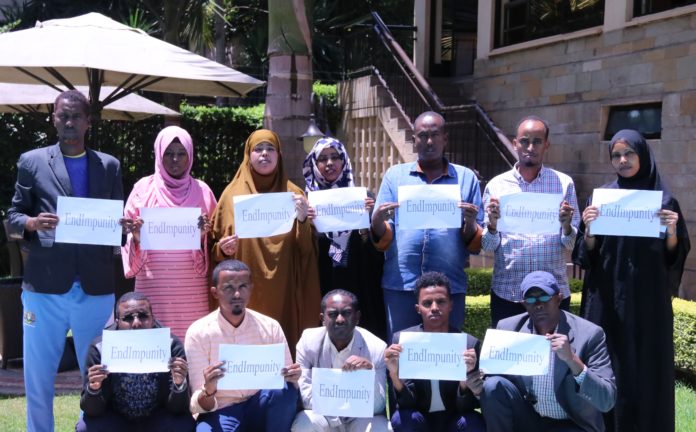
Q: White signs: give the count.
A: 12